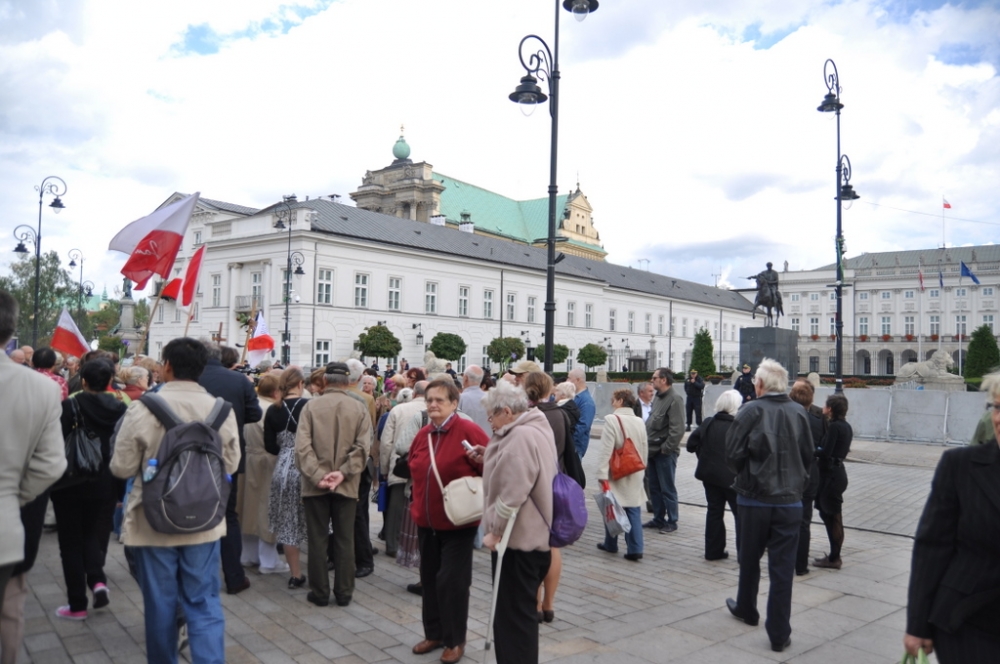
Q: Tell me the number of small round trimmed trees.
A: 5